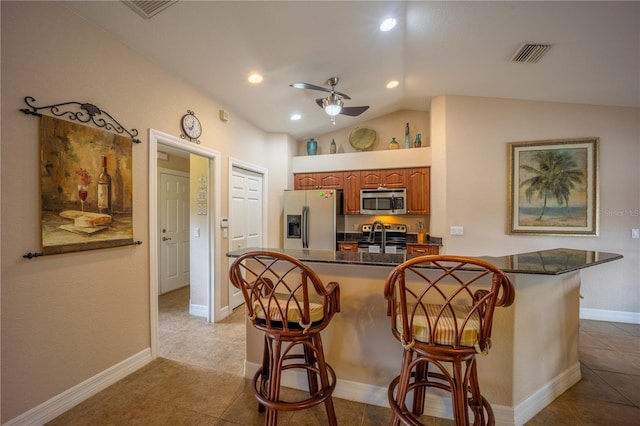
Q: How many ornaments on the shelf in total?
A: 6